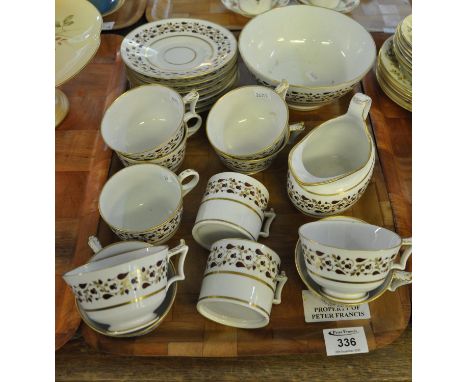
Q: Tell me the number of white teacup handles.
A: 11